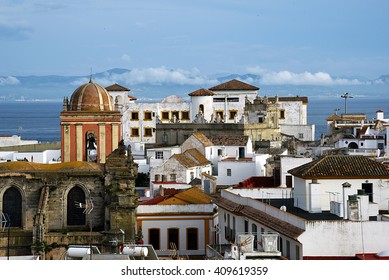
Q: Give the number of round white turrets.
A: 1